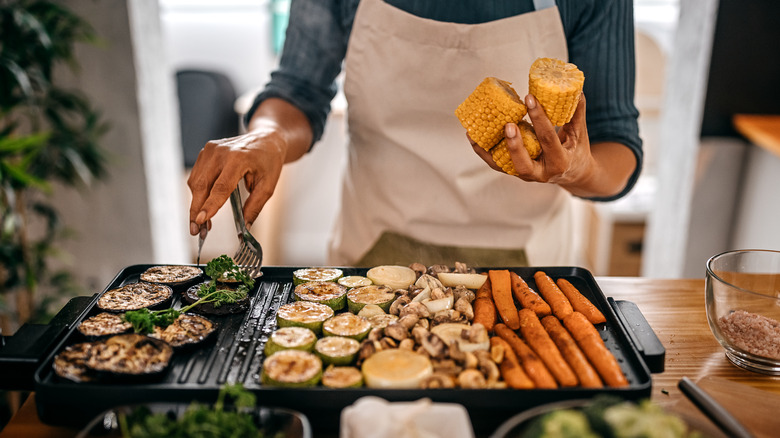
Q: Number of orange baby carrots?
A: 10